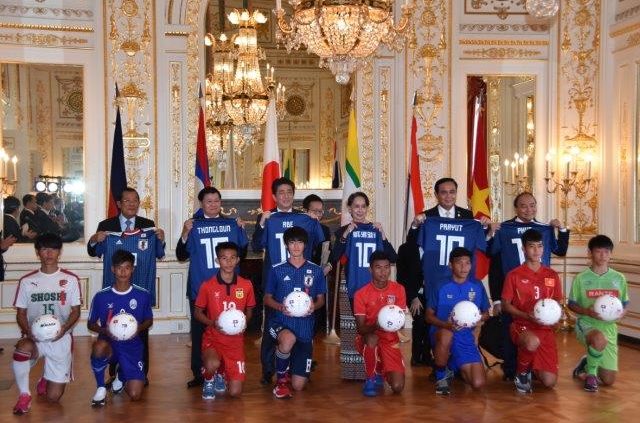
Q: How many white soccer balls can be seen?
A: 8